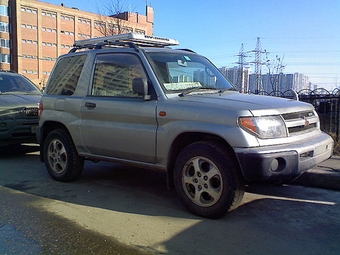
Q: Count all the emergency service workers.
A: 0